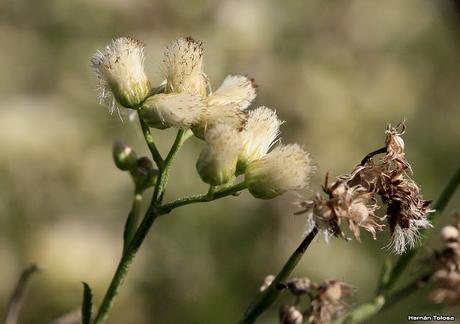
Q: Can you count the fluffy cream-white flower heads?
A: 8